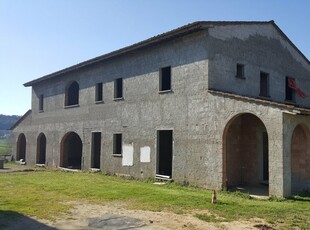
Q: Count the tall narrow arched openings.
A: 2